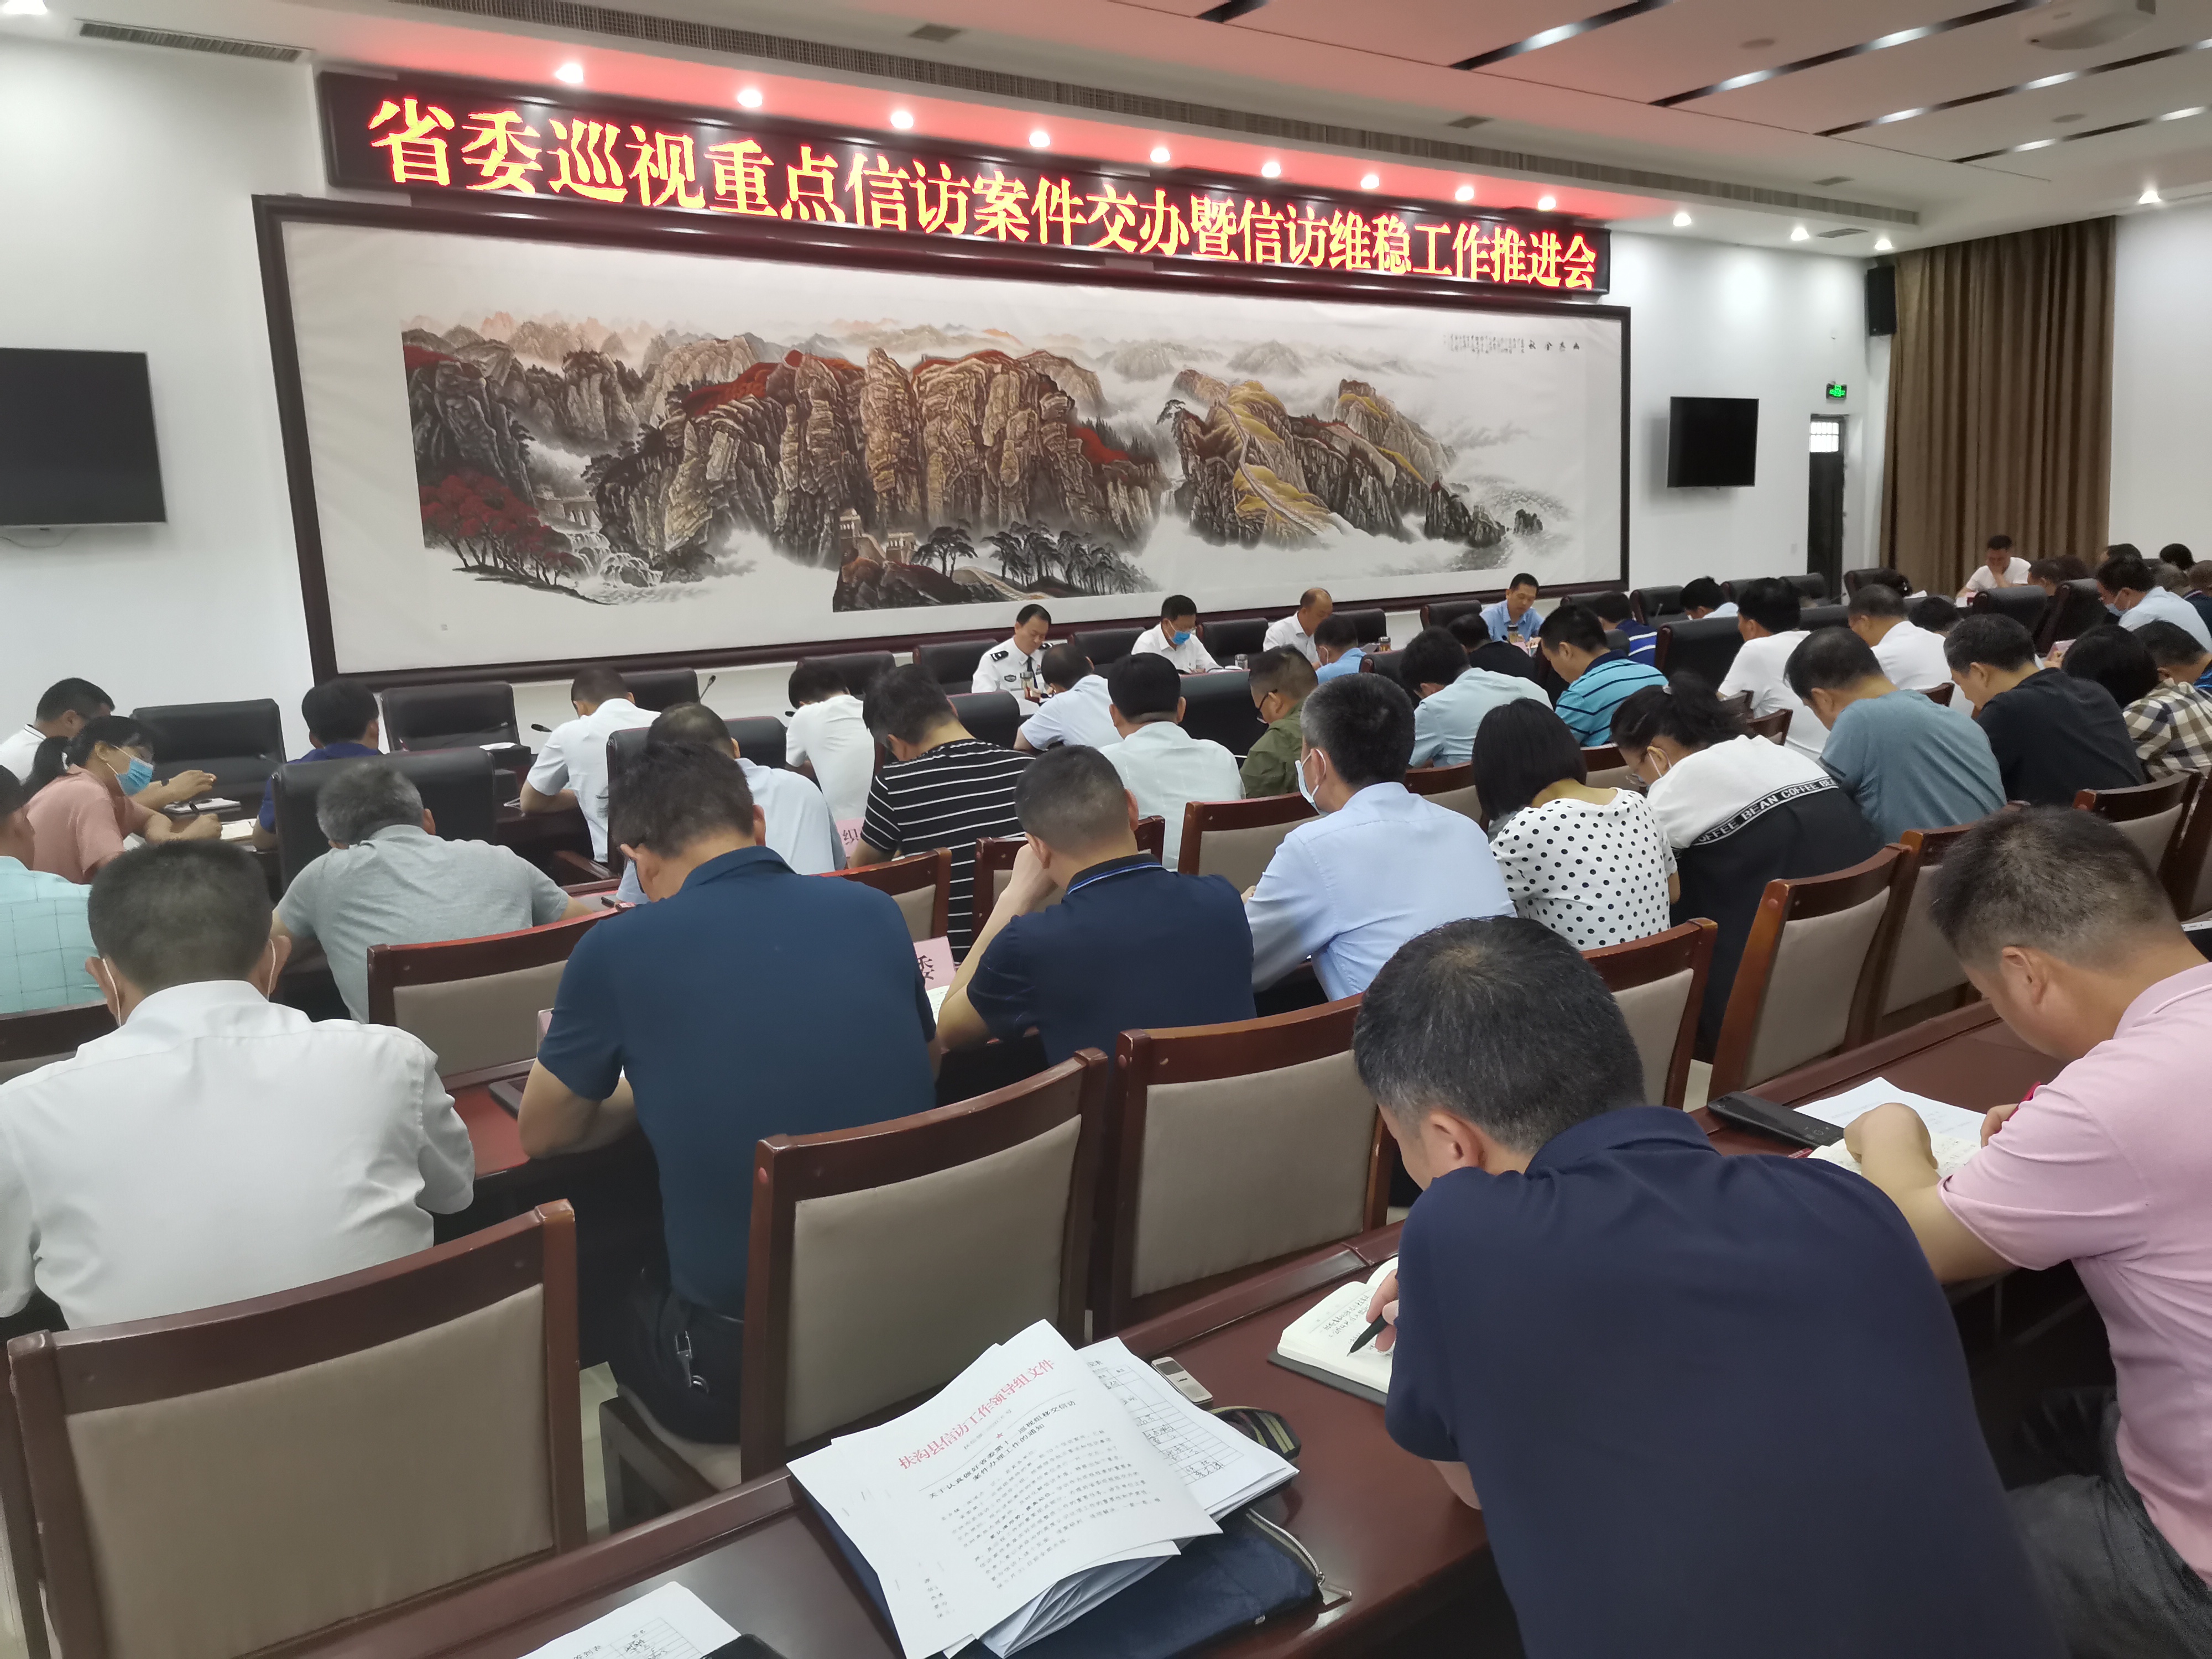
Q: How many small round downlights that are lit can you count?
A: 14